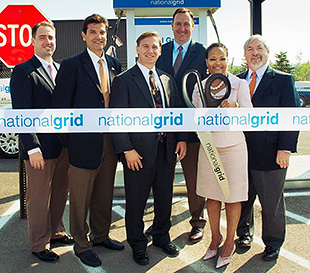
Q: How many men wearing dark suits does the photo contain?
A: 5